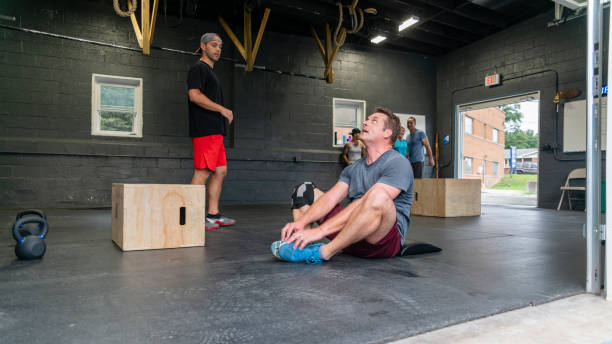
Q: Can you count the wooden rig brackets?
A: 3